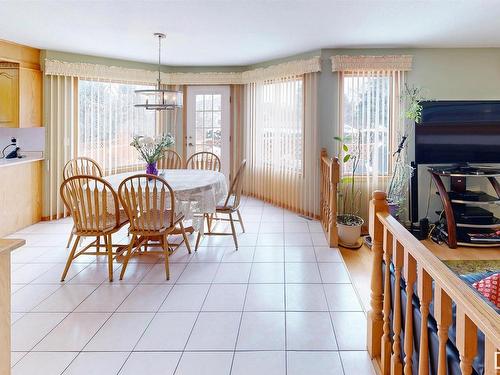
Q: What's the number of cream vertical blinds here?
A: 3